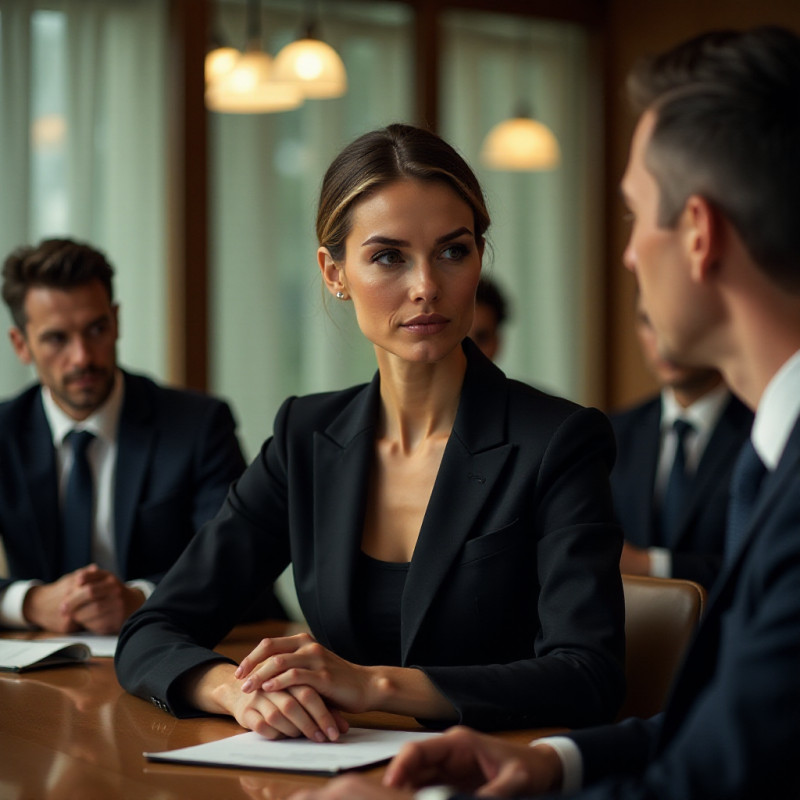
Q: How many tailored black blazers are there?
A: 1